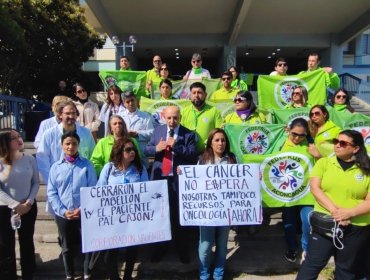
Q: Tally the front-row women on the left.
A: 3